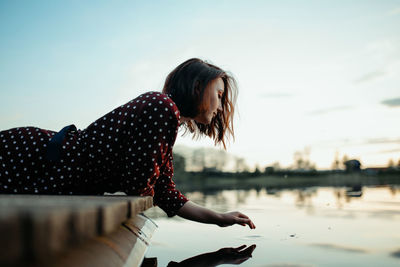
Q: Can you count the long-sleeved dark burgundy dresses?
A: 1